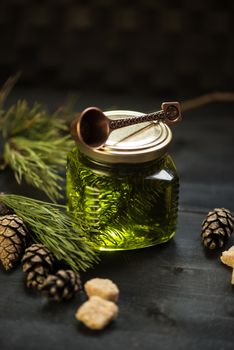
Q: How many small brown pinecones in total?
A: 4